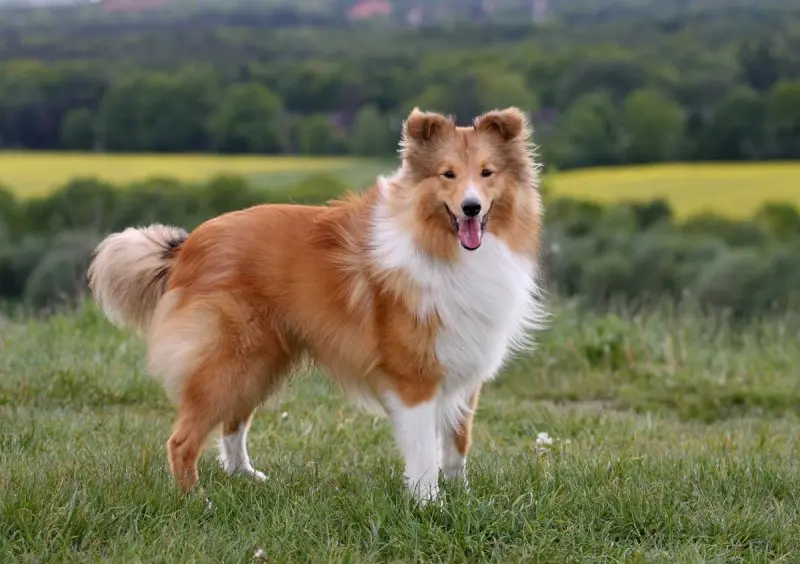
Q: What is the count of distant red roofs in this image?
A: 2